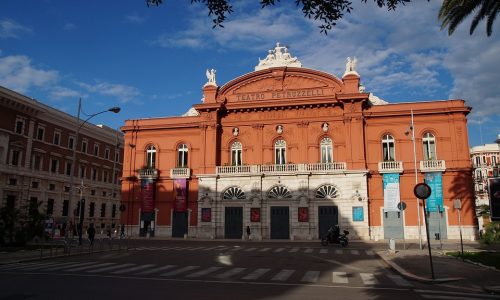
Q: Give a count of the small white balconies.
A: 4